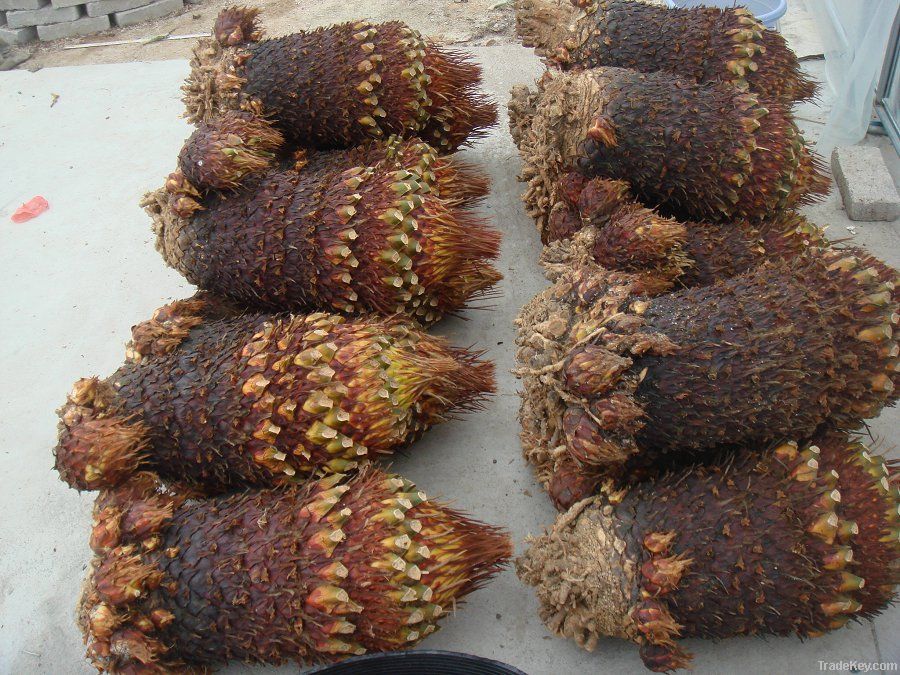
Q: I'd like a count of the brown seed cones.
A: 9